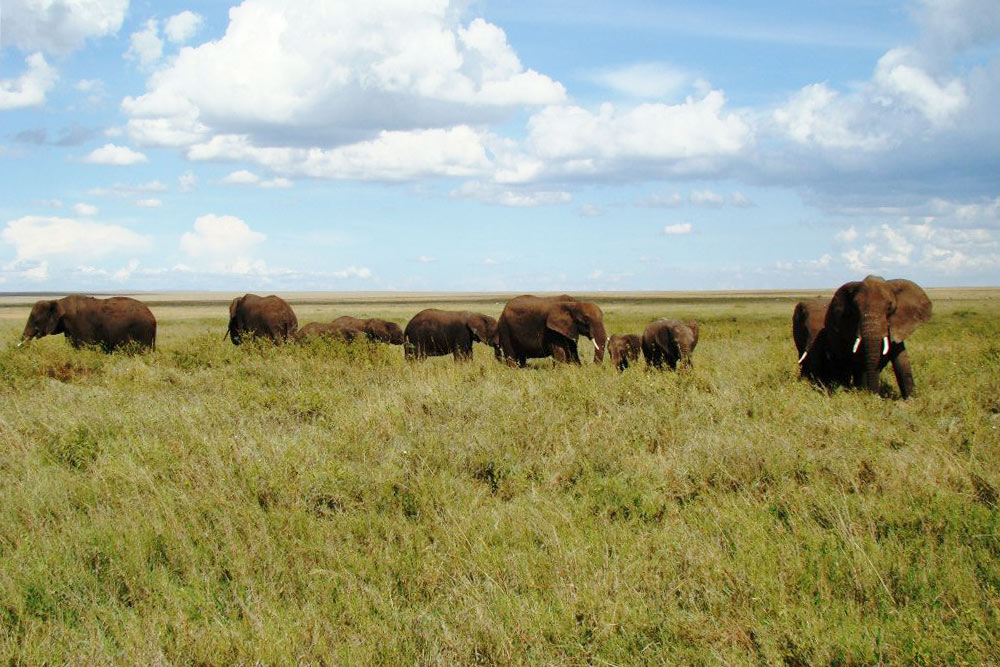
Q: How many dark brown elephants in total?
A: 10